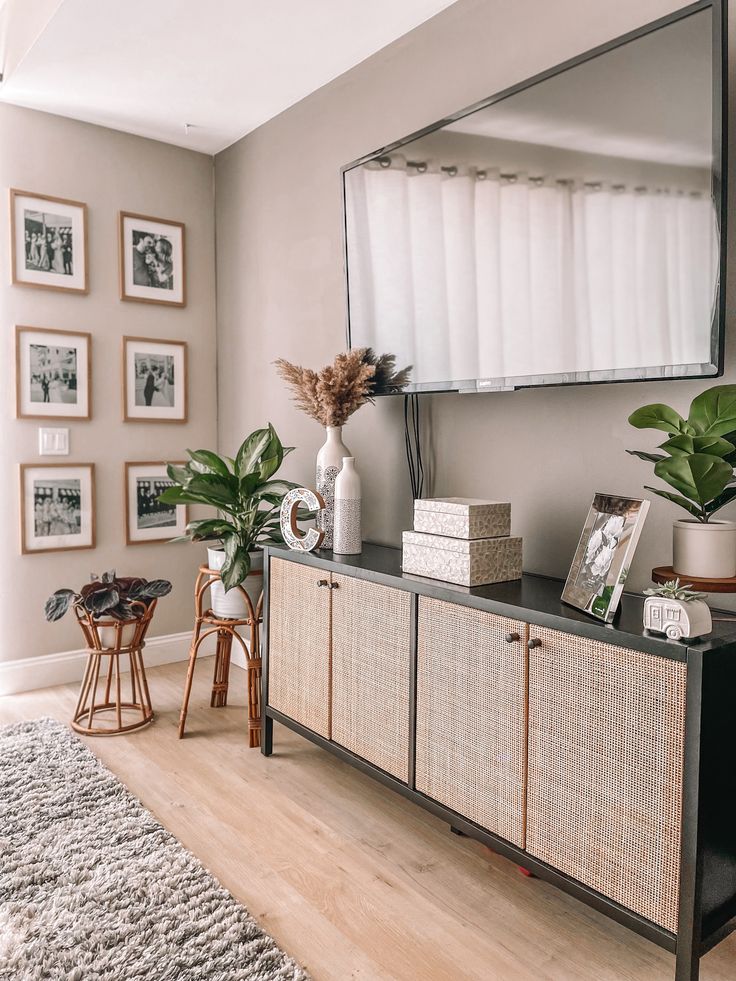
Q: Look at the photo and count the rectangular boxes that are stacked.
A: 2